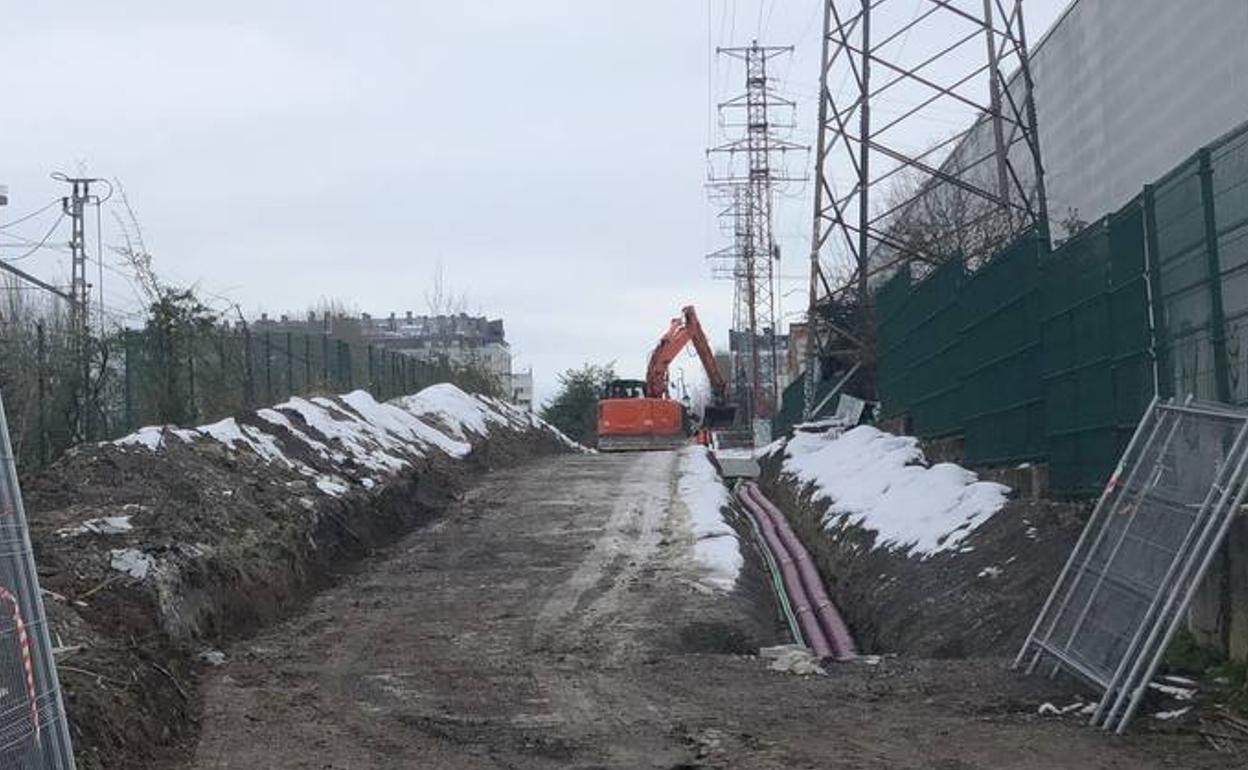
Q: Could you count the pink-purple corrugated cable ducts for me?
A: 2